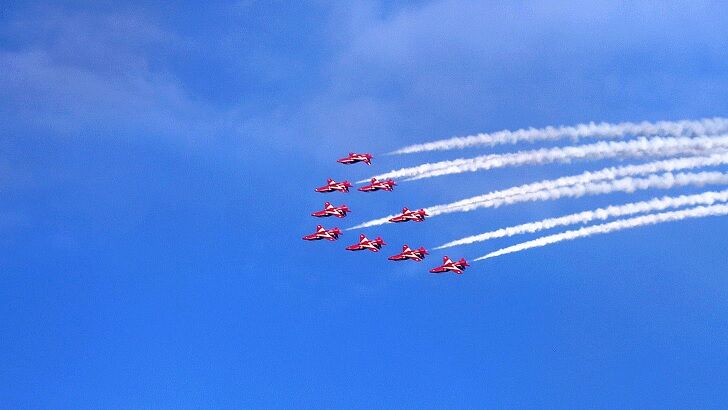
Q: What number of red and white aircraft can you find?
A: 9